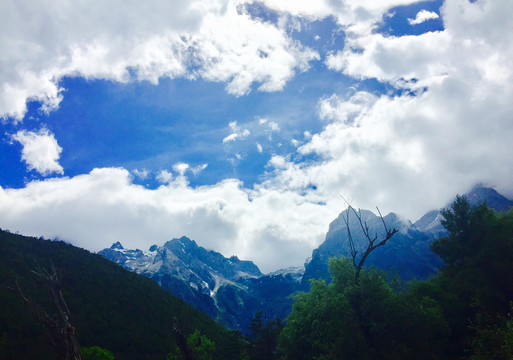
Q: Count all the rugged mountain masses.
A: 2